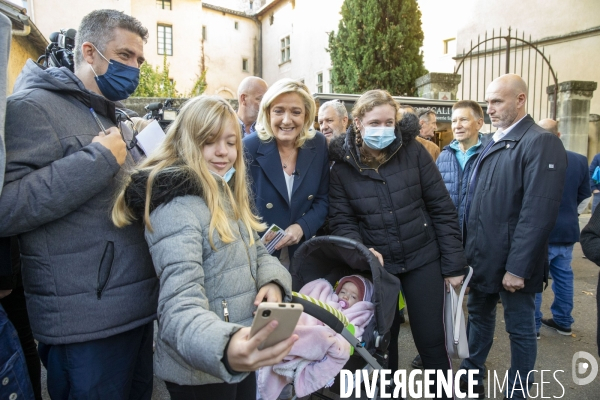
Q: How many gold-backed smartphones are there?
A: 1